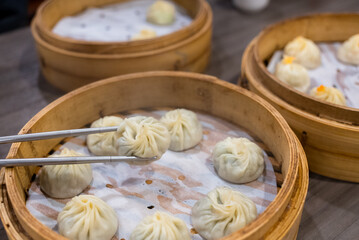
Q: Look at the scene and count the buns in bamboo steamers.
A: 14